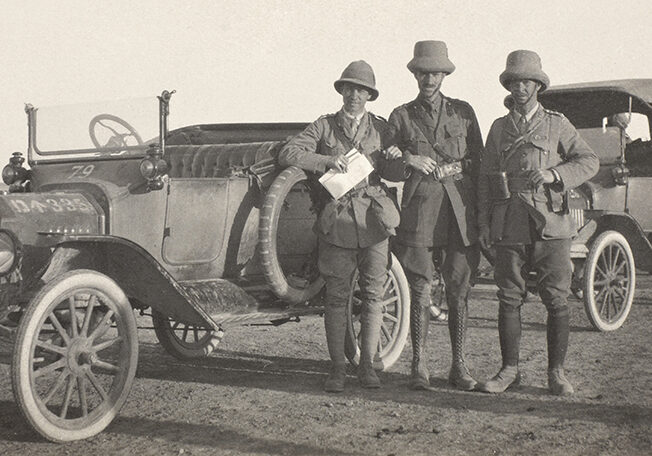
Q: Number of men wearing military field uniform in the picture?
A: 3